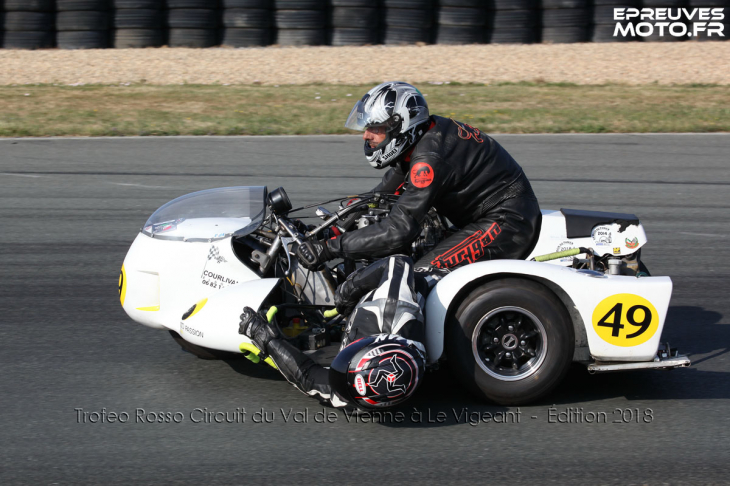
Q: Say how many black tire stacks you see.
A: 14